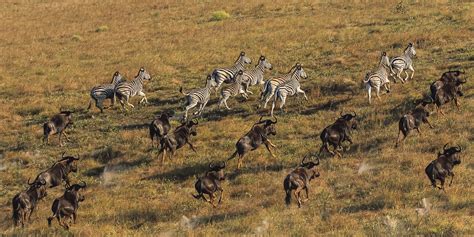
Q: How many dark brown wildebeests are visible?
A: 14